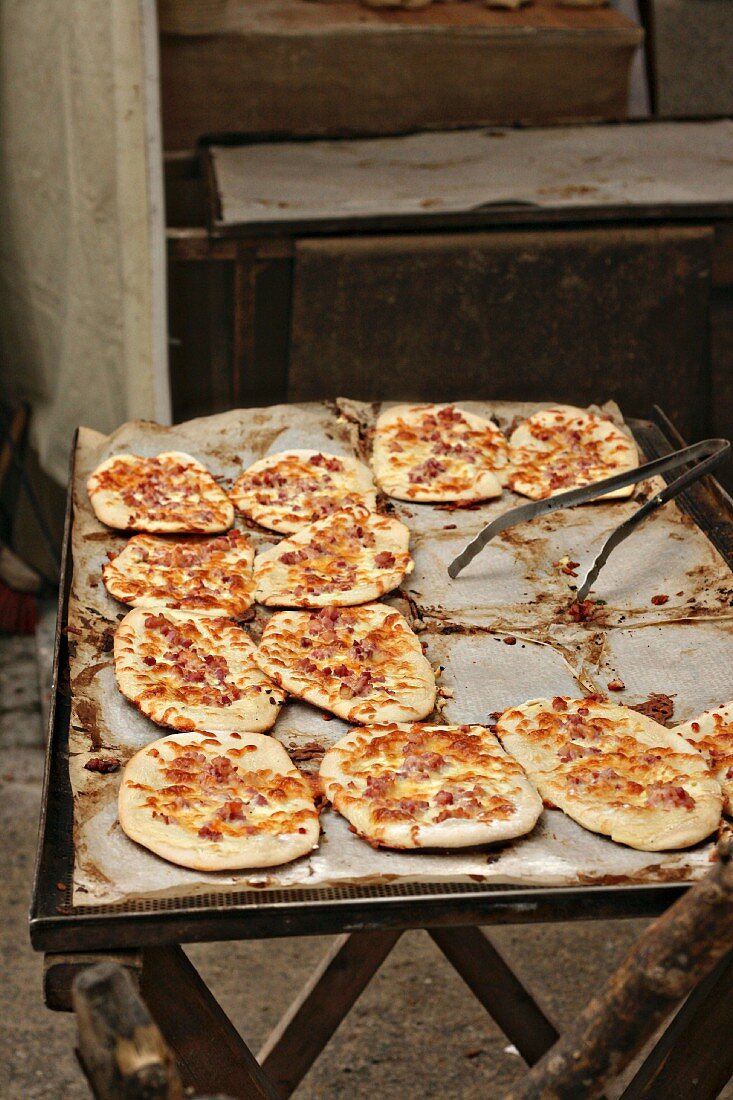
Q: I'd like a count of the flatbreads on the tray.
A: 12